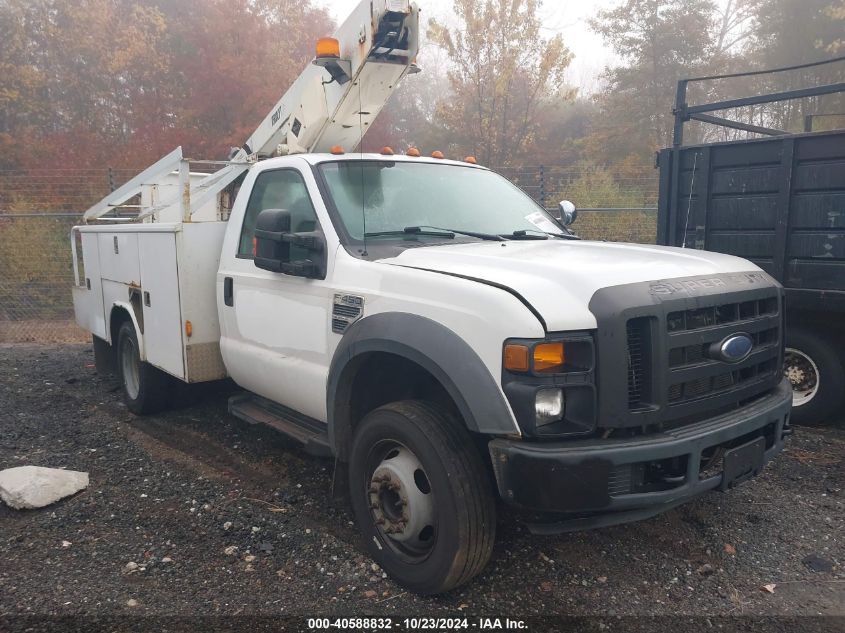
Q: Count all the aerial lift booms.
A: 1